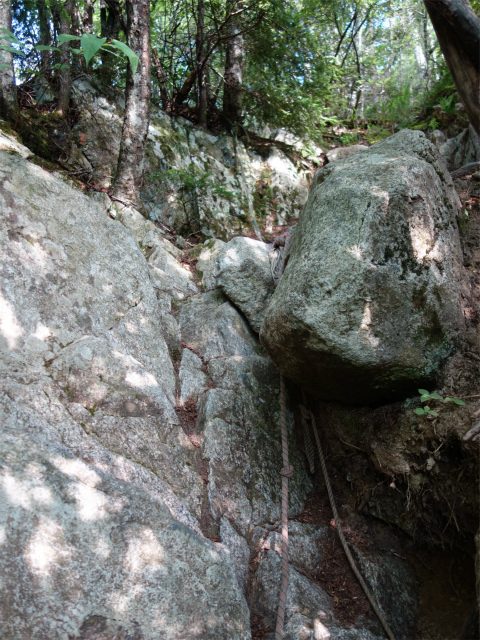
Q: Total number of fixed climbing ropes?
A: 2